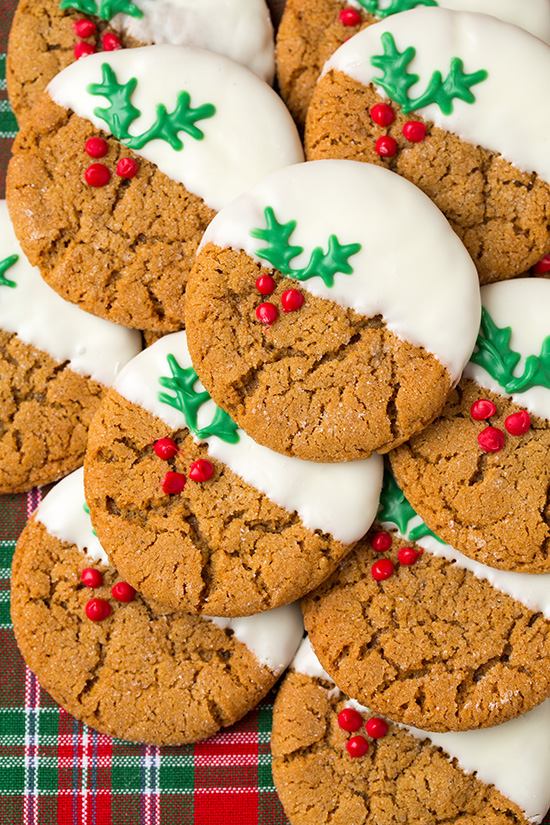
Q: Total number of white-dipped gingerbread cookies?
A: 11